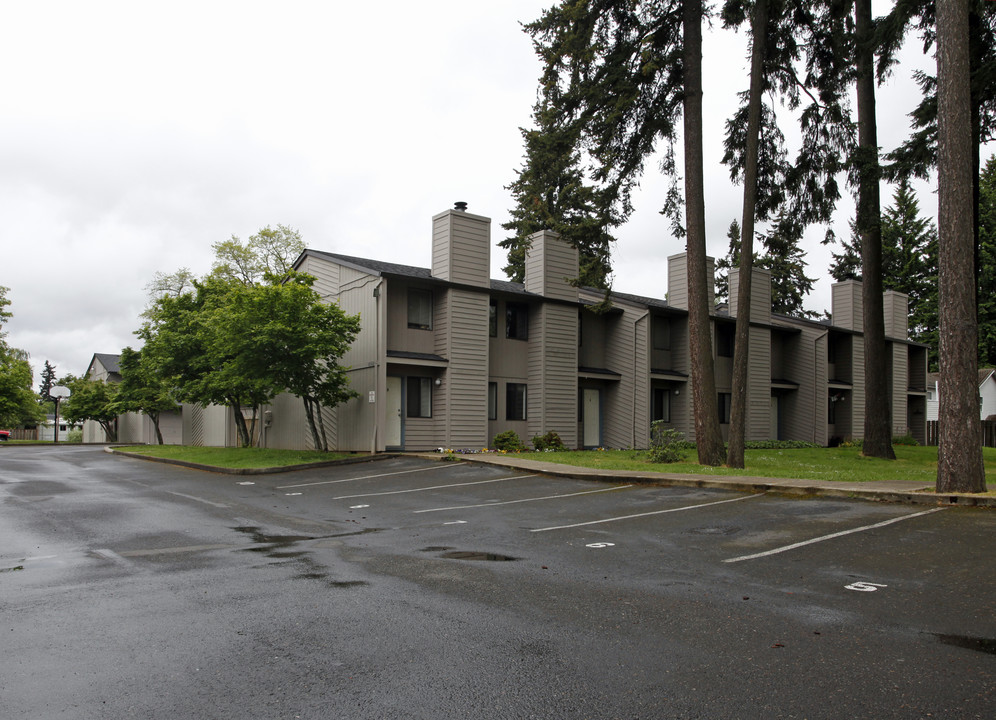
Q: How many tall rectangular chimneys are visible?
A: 6